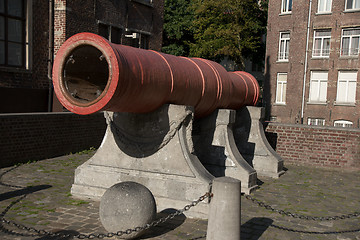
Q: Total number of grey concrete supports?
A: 3